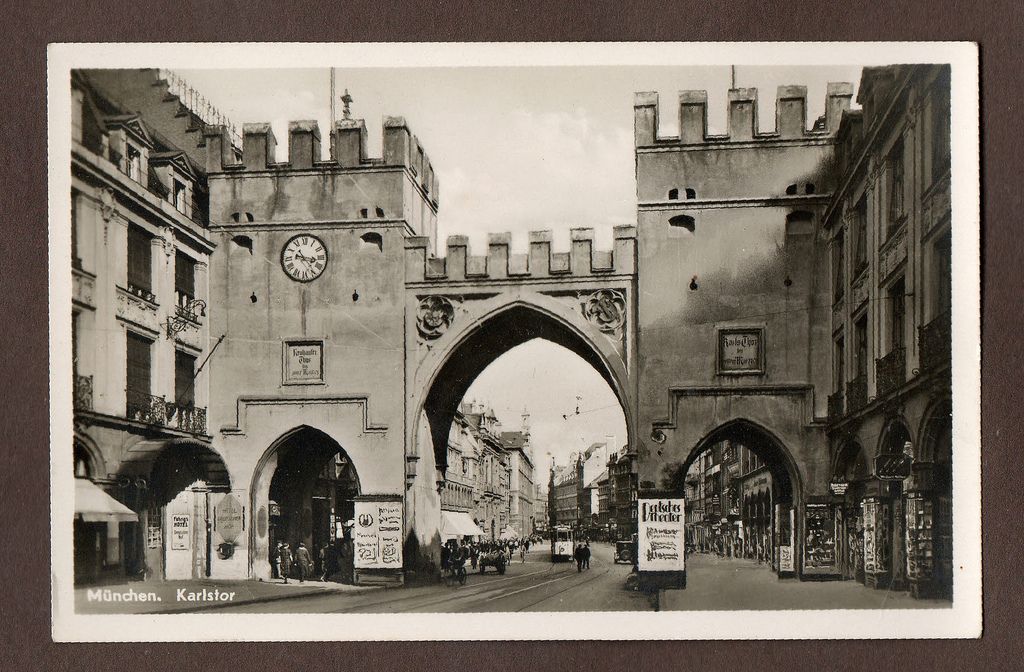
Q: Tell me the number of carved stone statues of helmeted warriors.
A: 0